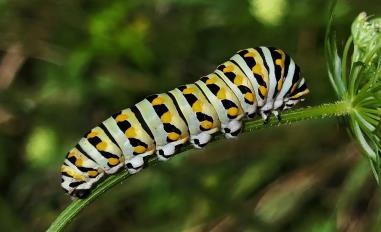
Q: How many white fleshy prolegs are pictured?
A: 4